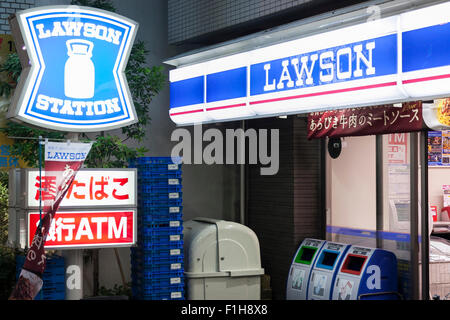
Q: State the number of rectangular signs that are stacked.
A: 2